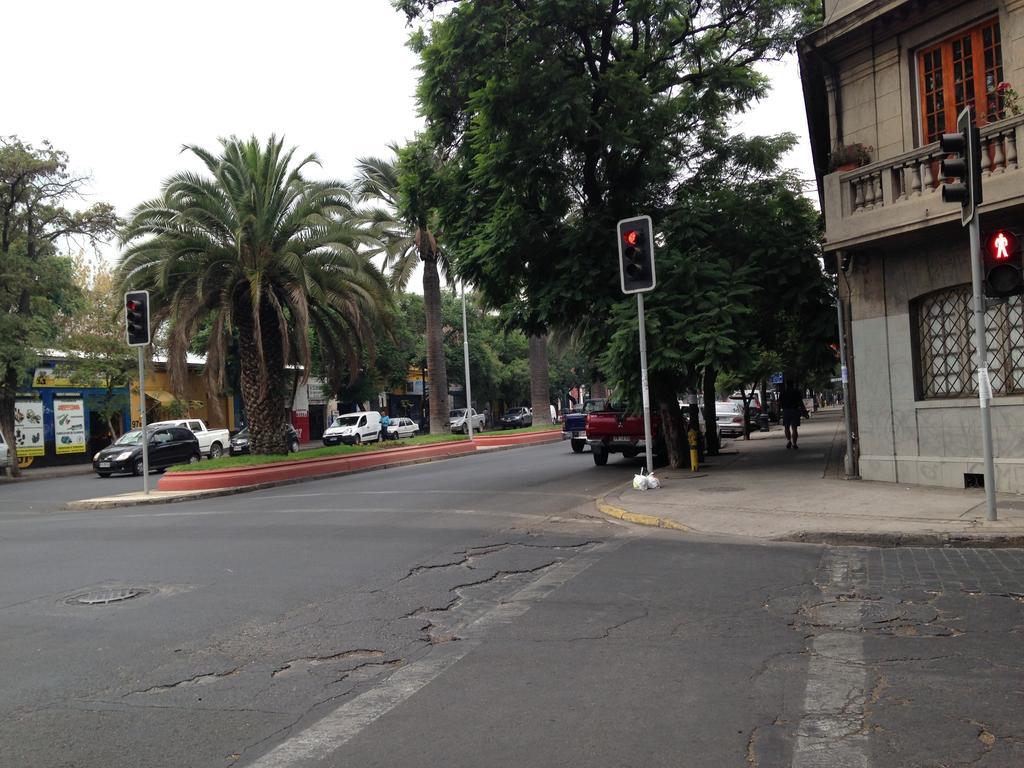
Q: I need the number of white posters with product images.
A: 2